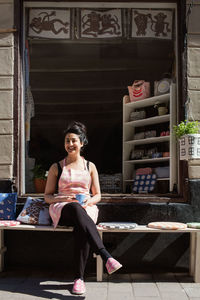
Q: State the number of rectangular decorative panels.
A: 3